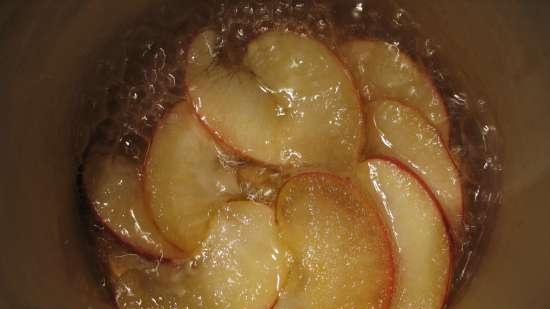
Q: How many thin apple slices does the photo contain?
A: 8